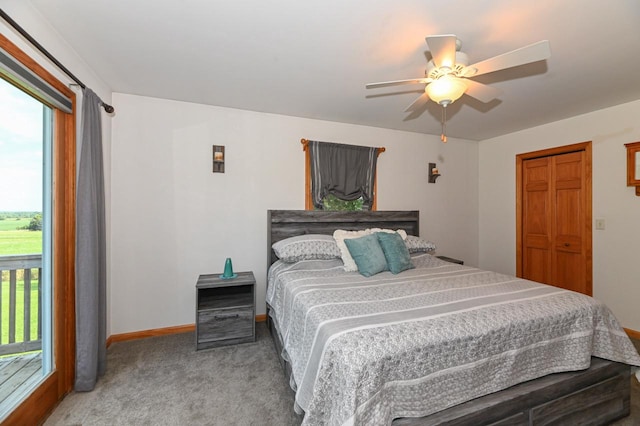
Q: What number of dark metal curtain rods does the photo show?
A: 1